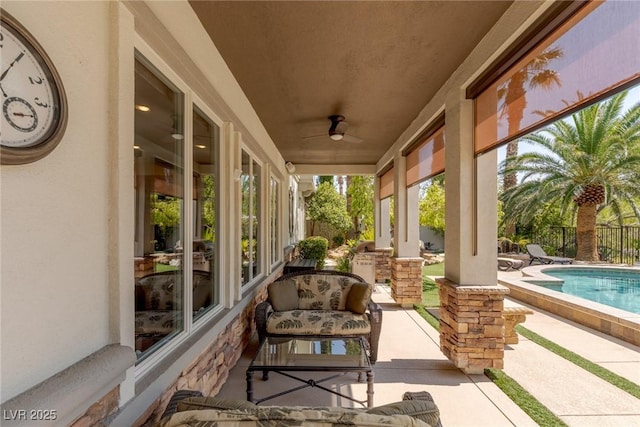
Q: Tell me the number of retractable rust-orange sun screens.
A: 3